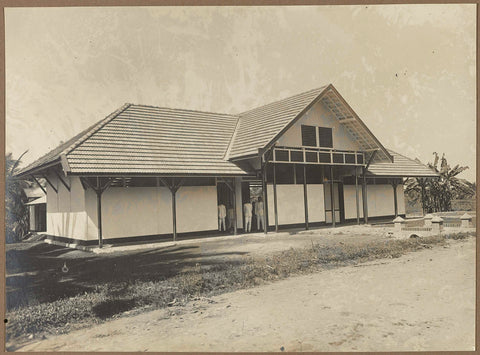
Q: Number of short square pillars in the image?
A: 4